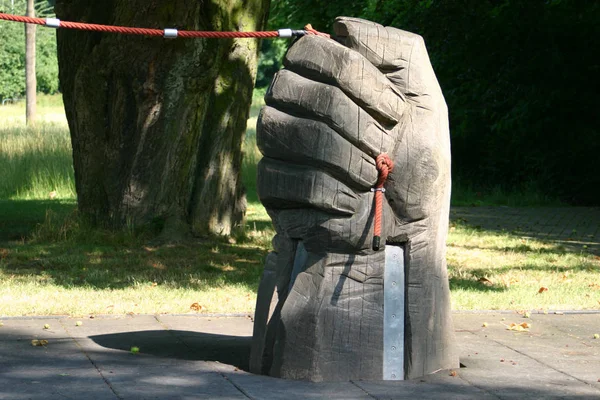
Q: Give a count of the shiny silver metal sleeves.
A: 3